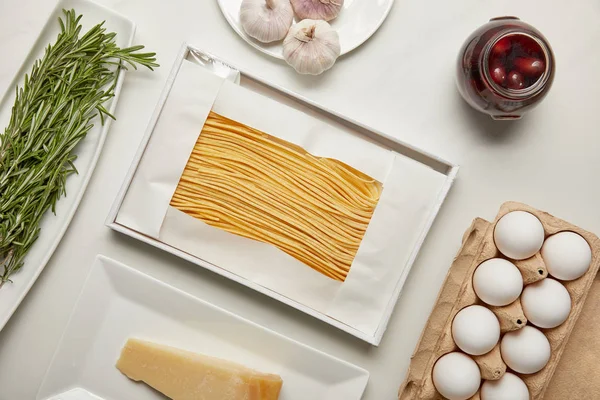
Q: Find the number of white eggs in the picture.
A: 8